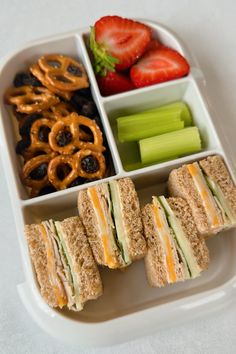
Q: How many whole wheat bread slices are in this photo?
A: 8